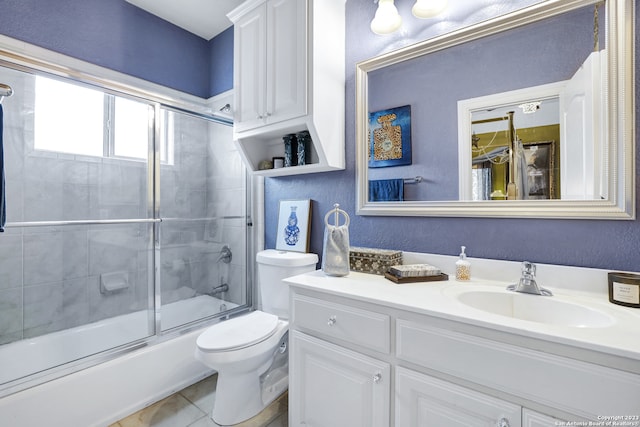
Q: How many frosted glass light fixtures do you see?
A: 2